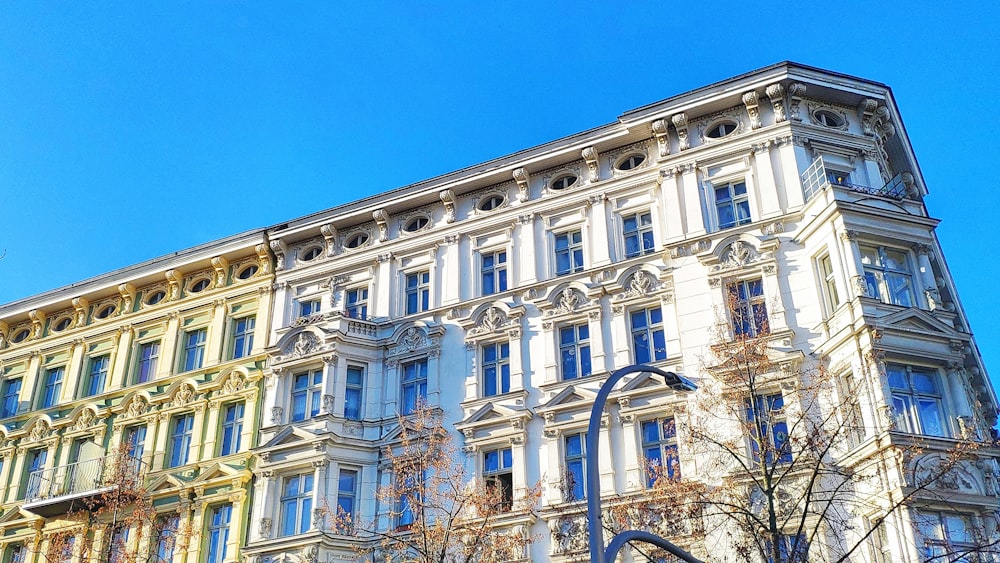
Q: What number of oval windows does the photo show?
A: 14